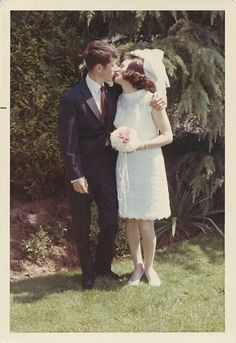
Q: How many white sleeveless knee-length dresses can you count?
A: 1